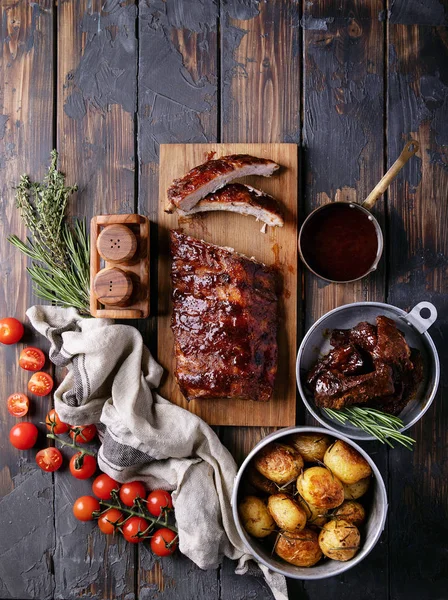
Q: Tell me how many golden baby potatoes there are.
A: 12